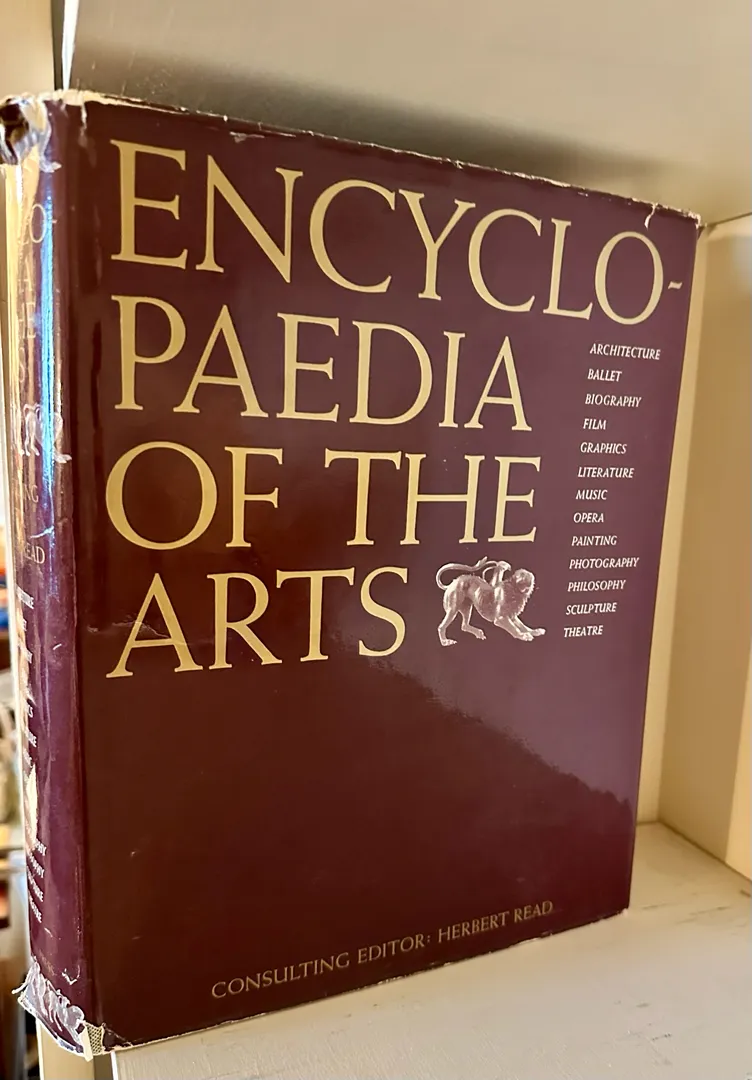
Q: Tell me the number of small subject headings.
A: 13